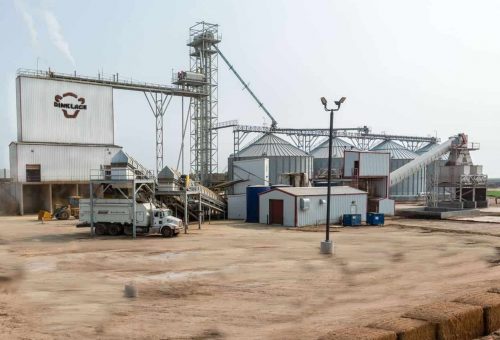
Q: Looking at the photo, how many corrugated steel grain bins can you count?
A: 4